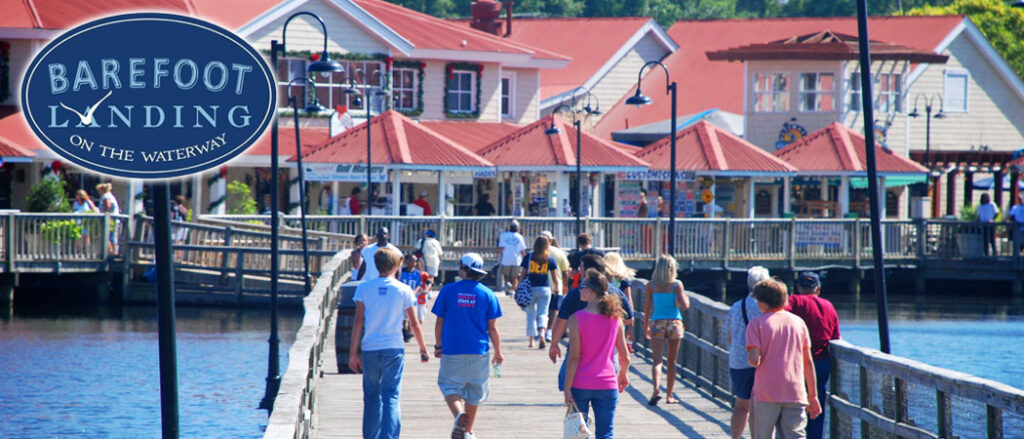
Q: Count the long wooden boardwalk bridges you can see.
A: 1